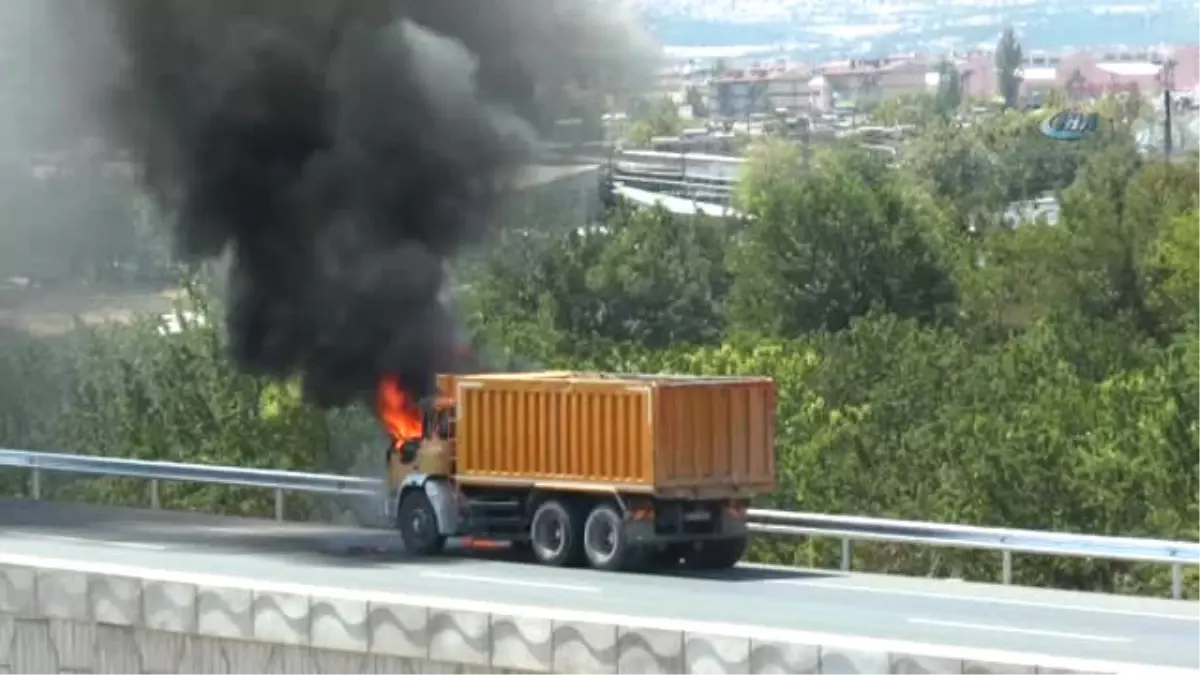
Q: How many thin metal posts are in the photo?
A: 6